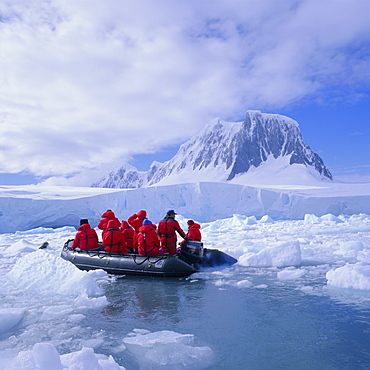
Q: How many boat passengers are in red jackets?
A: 8